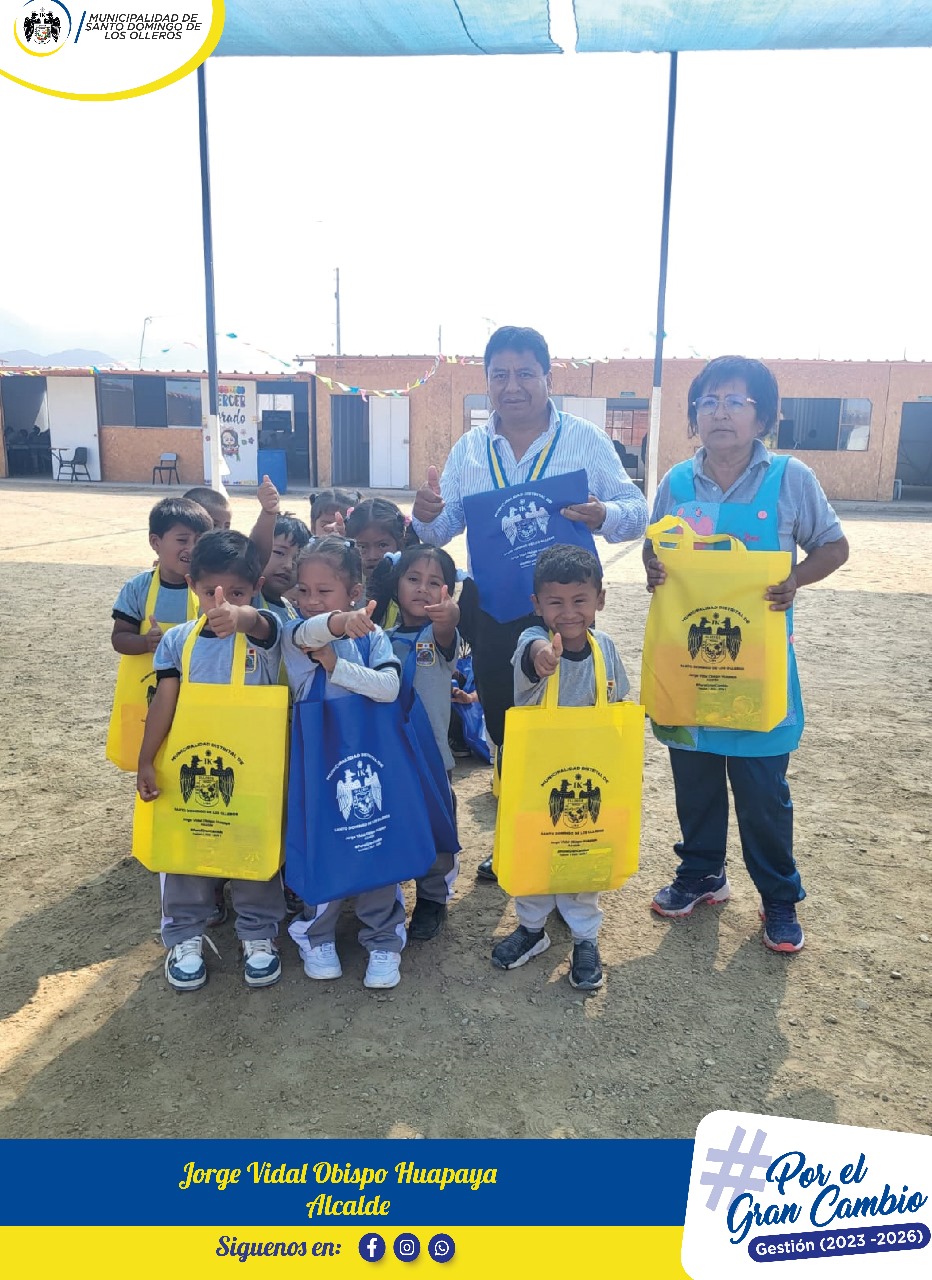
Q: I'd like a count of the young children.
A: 9